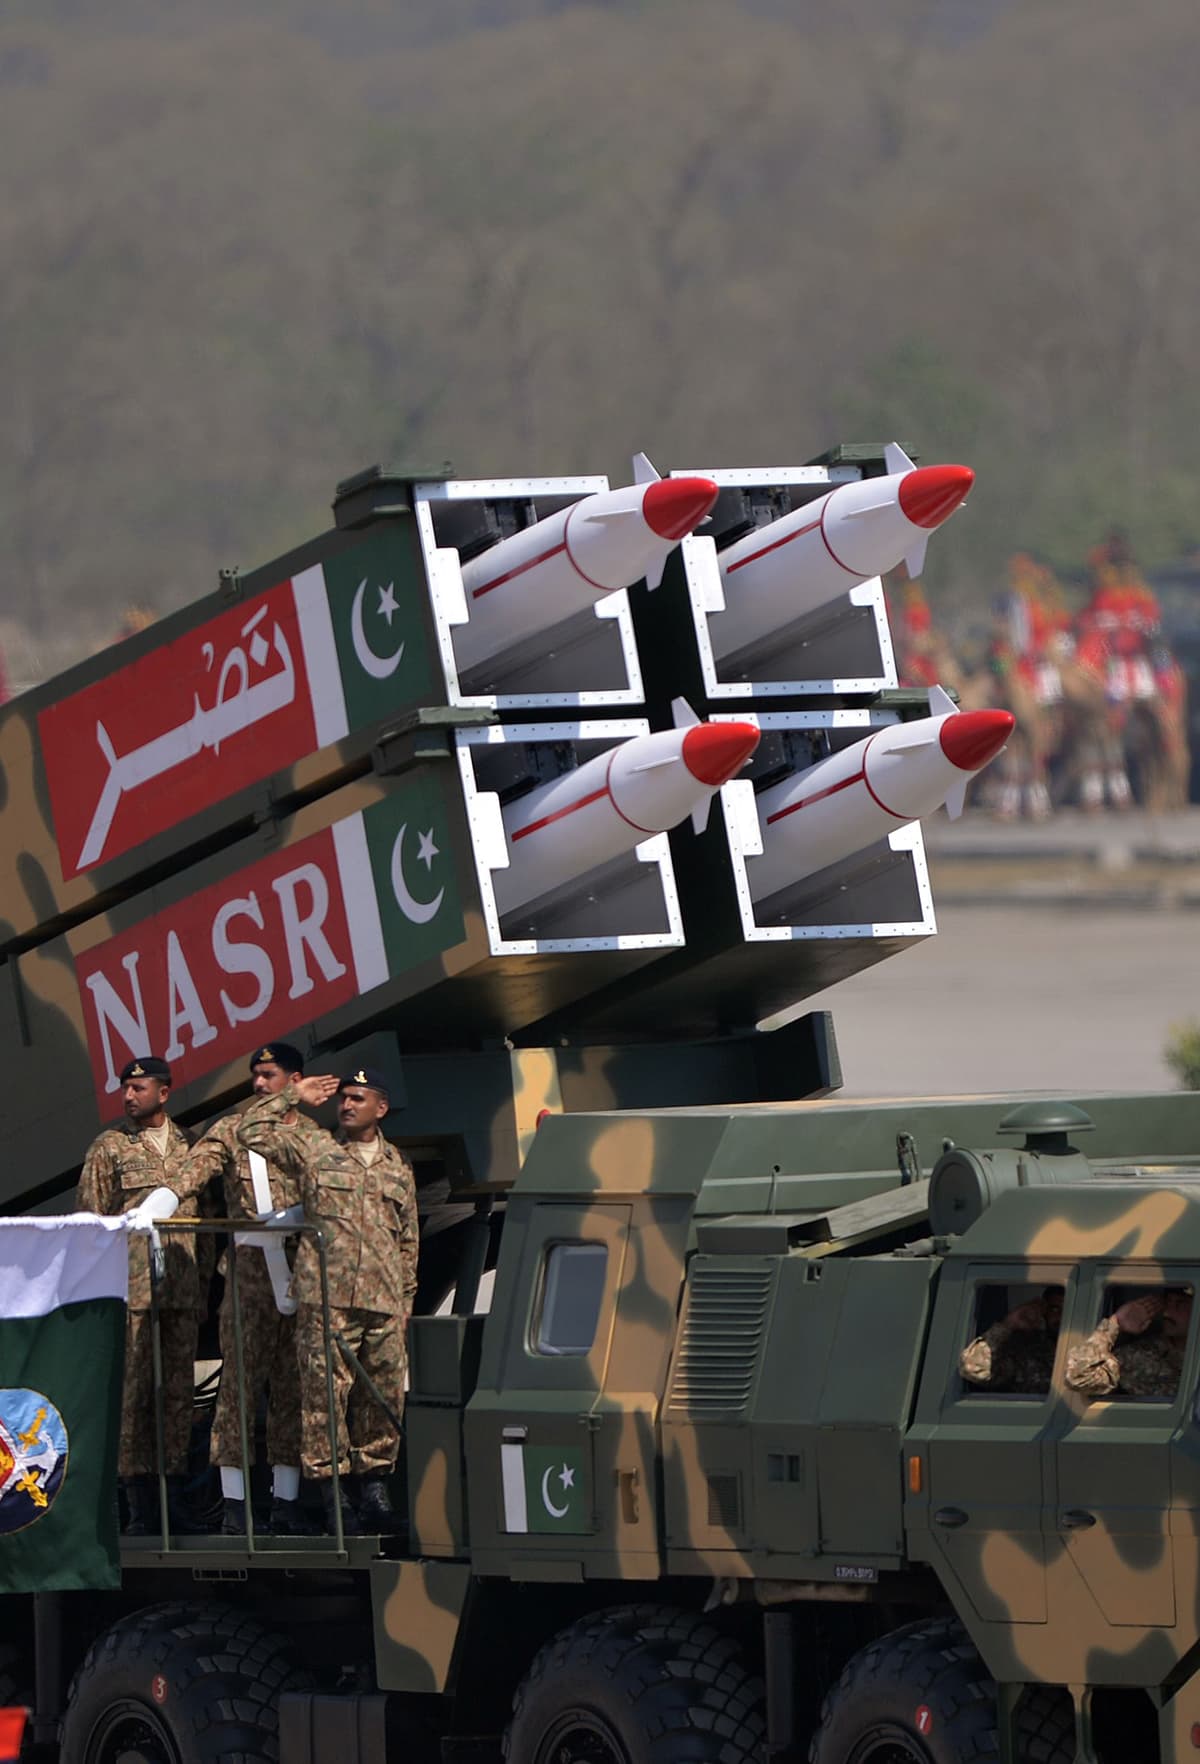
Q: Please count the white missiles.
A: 4